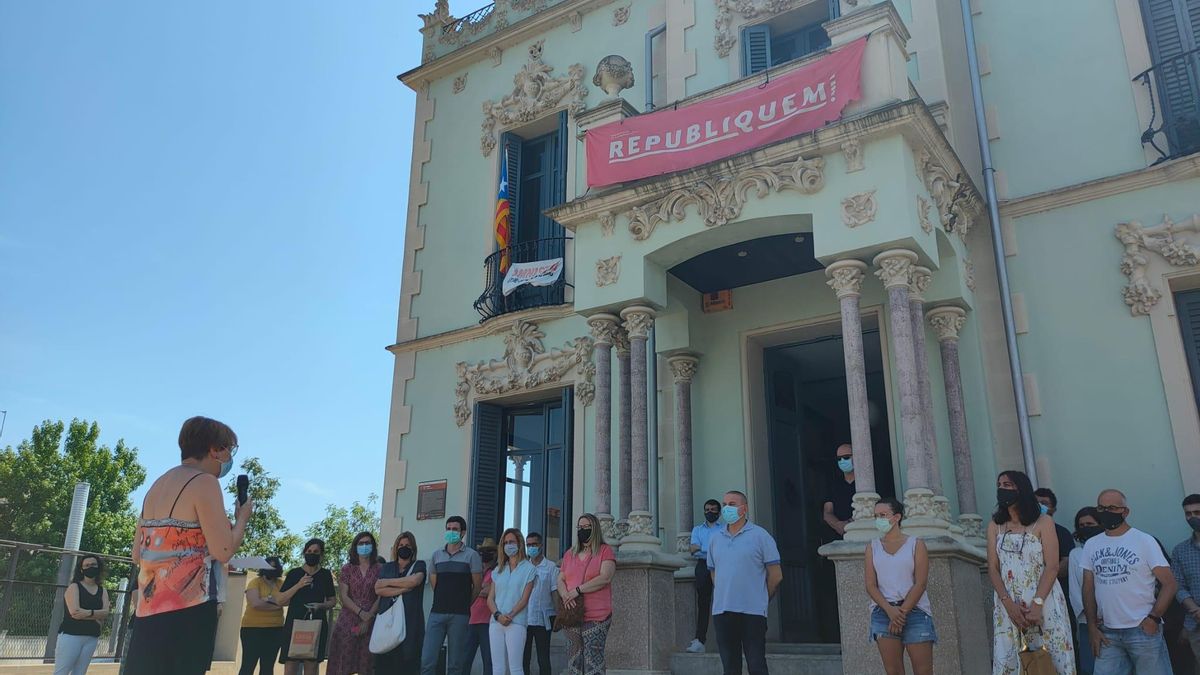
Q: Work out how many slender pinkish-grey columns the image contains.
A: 8